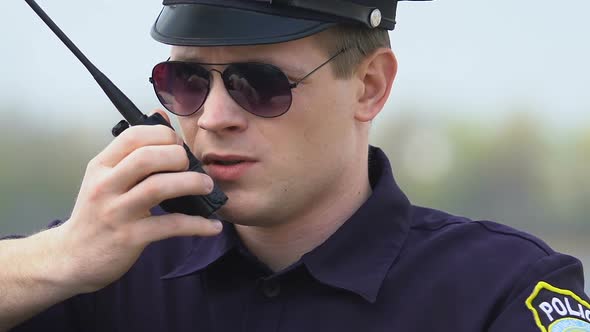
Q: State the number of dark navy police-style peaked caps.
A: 1